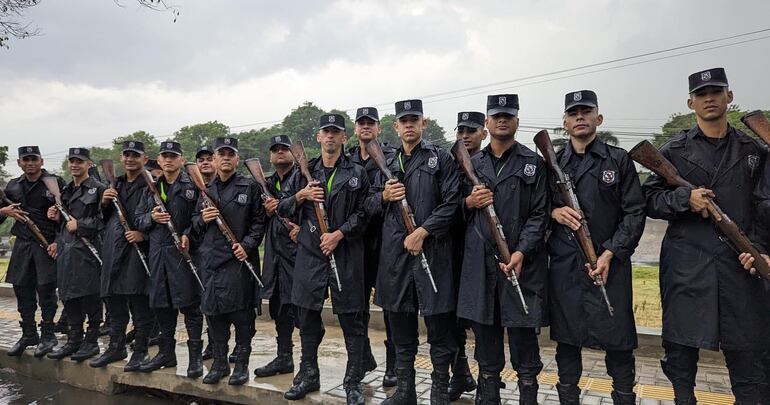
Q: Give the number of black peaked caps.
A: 14